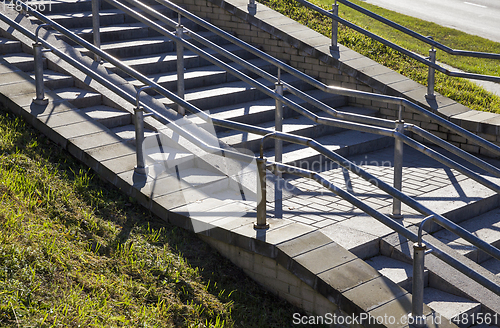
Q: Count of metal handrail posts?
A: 11